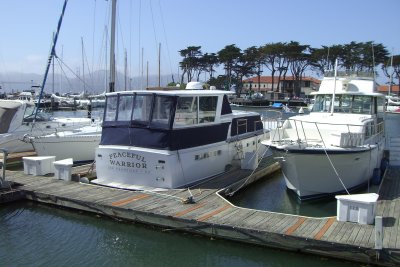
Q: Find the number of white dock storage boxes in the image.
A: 3